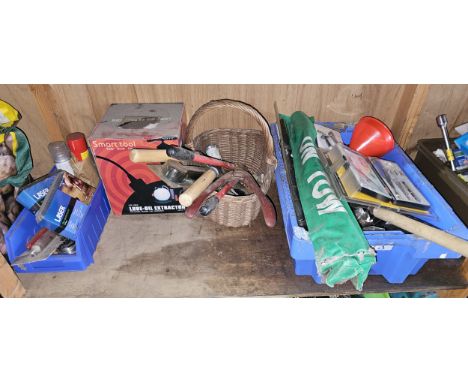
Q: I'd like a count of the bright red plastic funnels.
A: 1